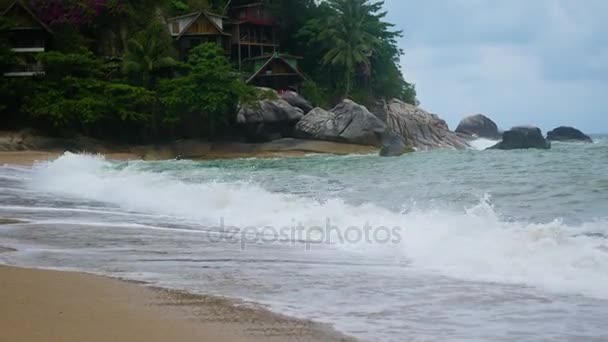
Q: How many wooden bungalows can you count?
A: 4